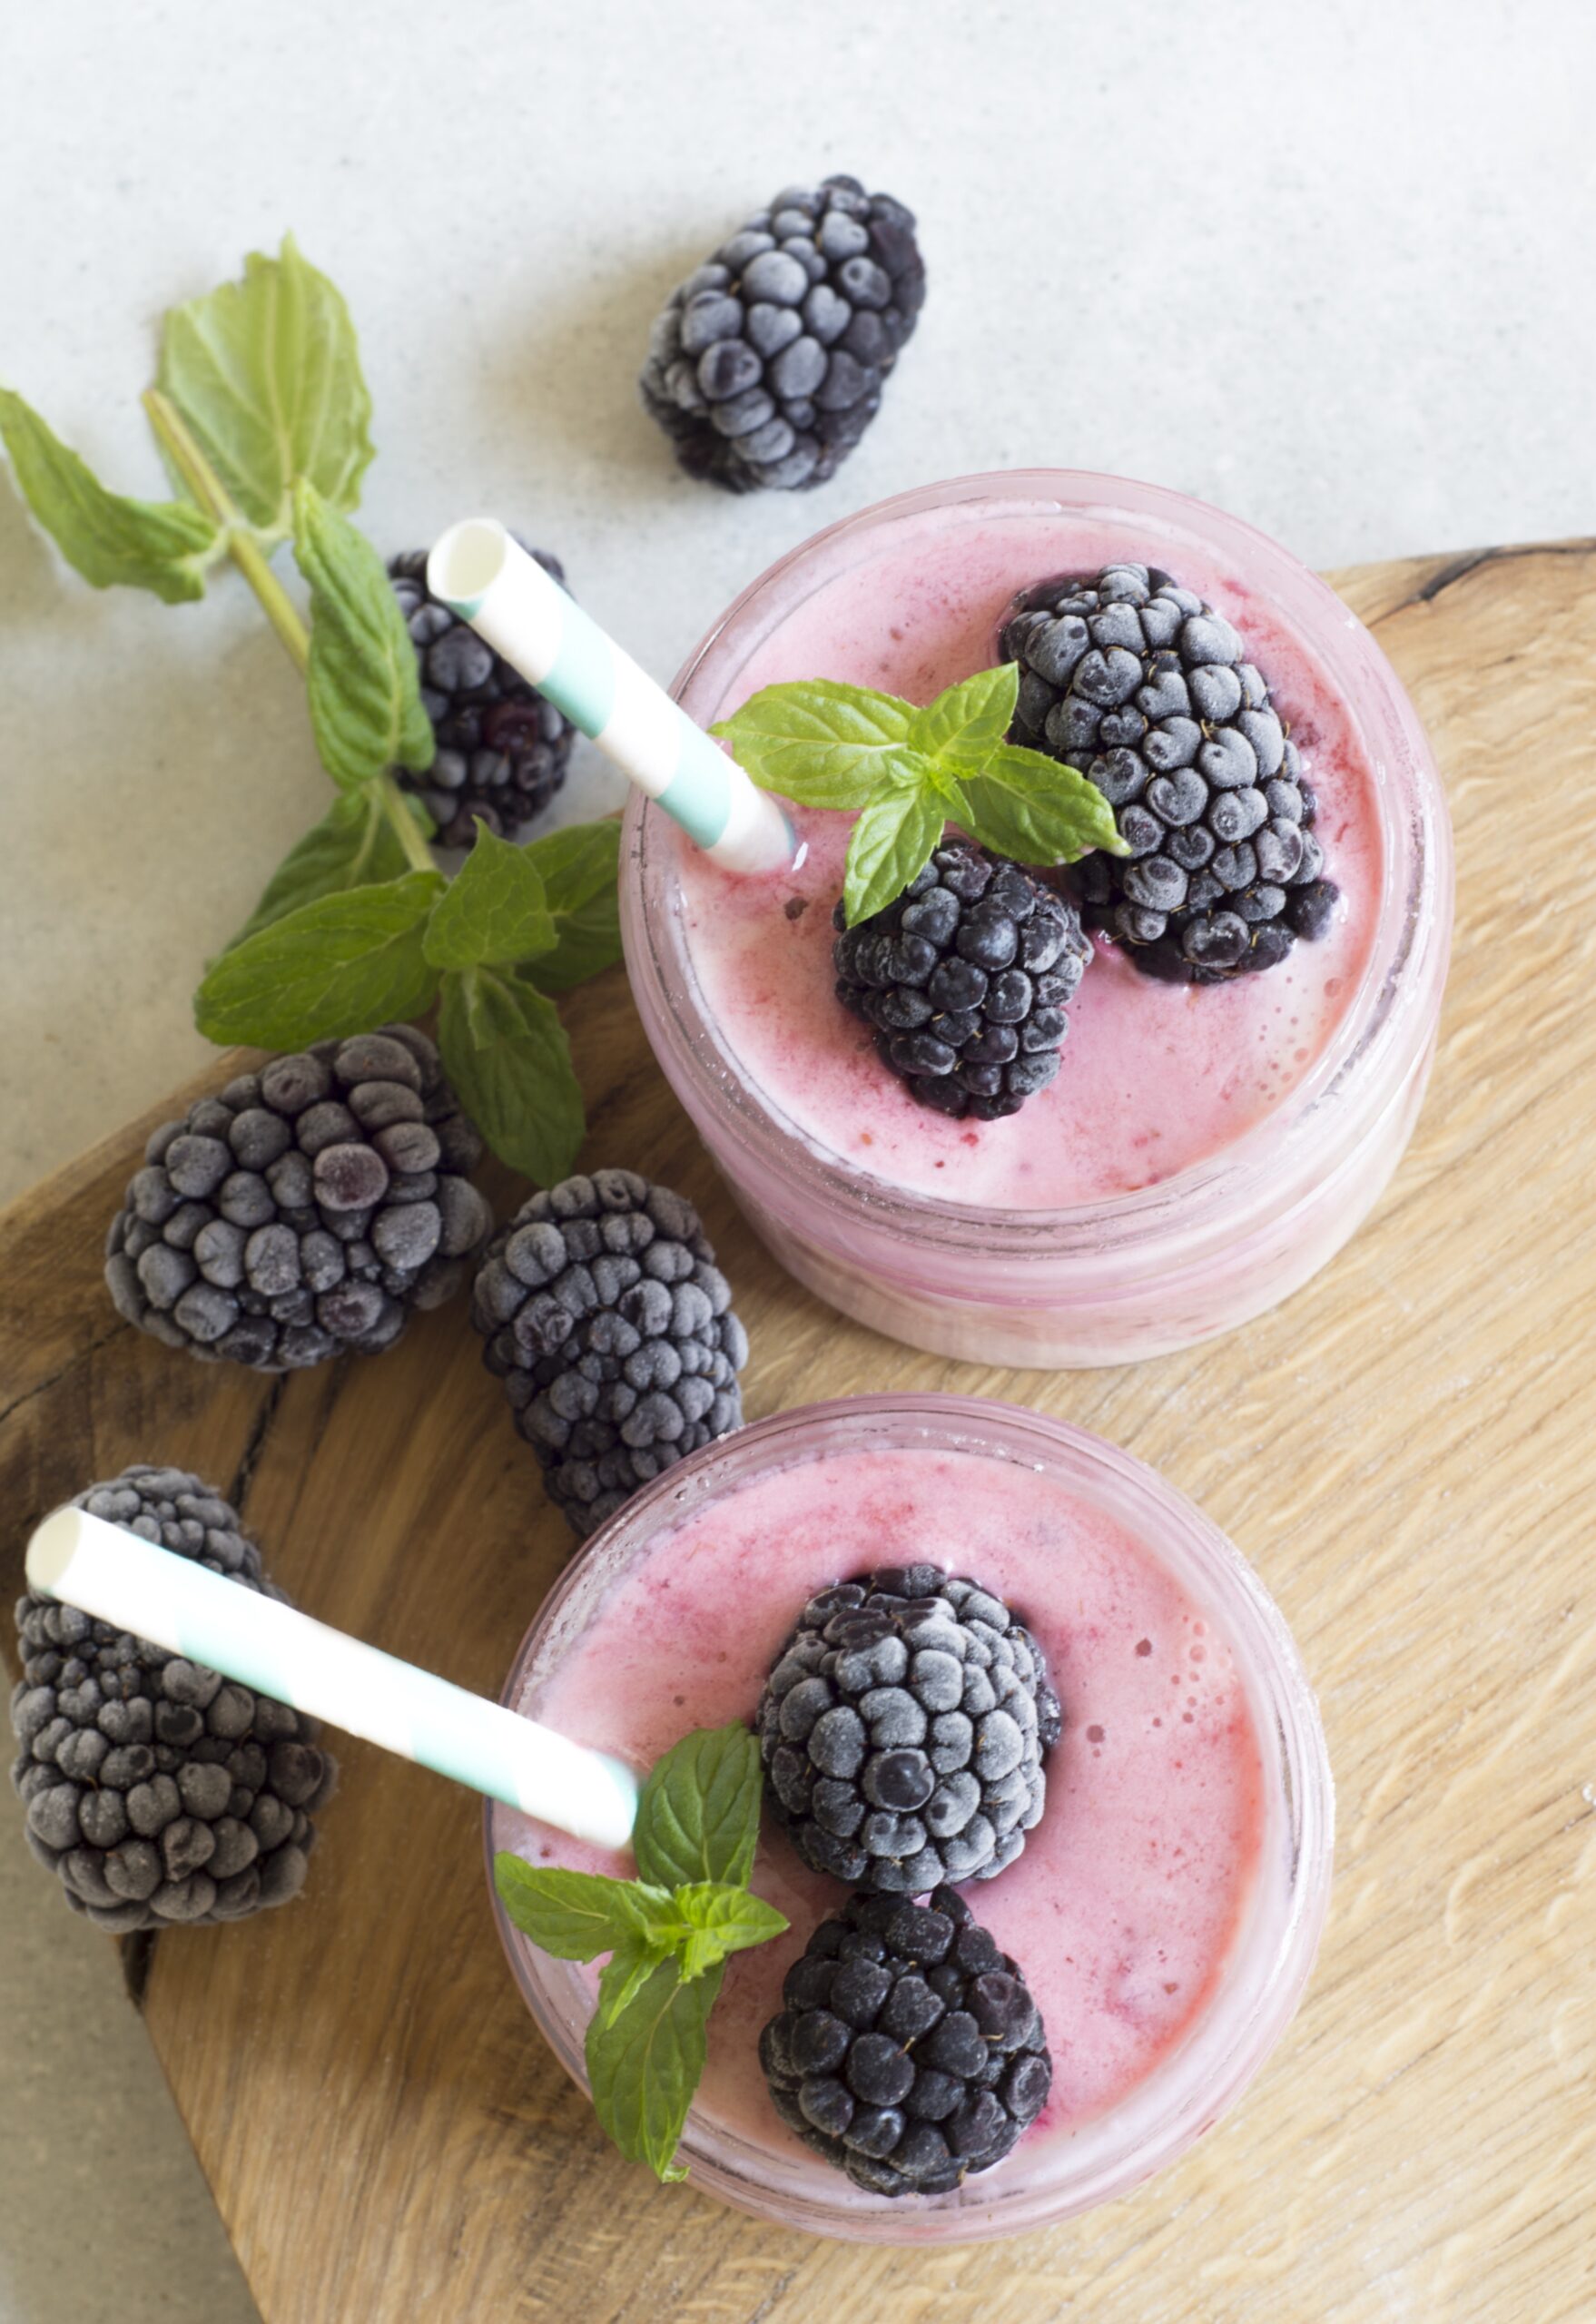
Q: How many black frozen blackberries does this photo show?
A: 9